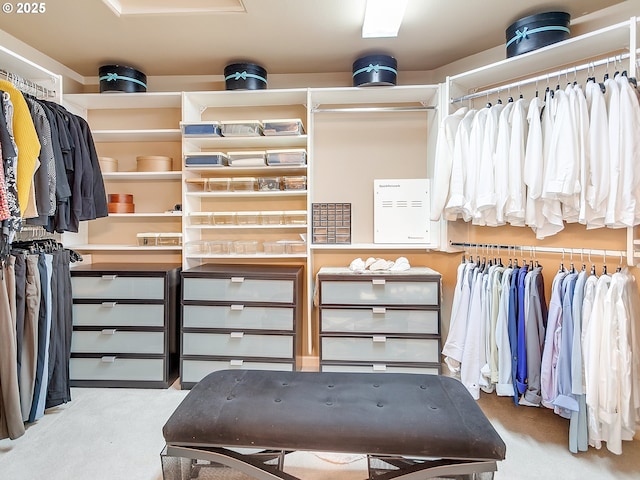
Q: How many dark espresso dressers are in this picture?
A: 3